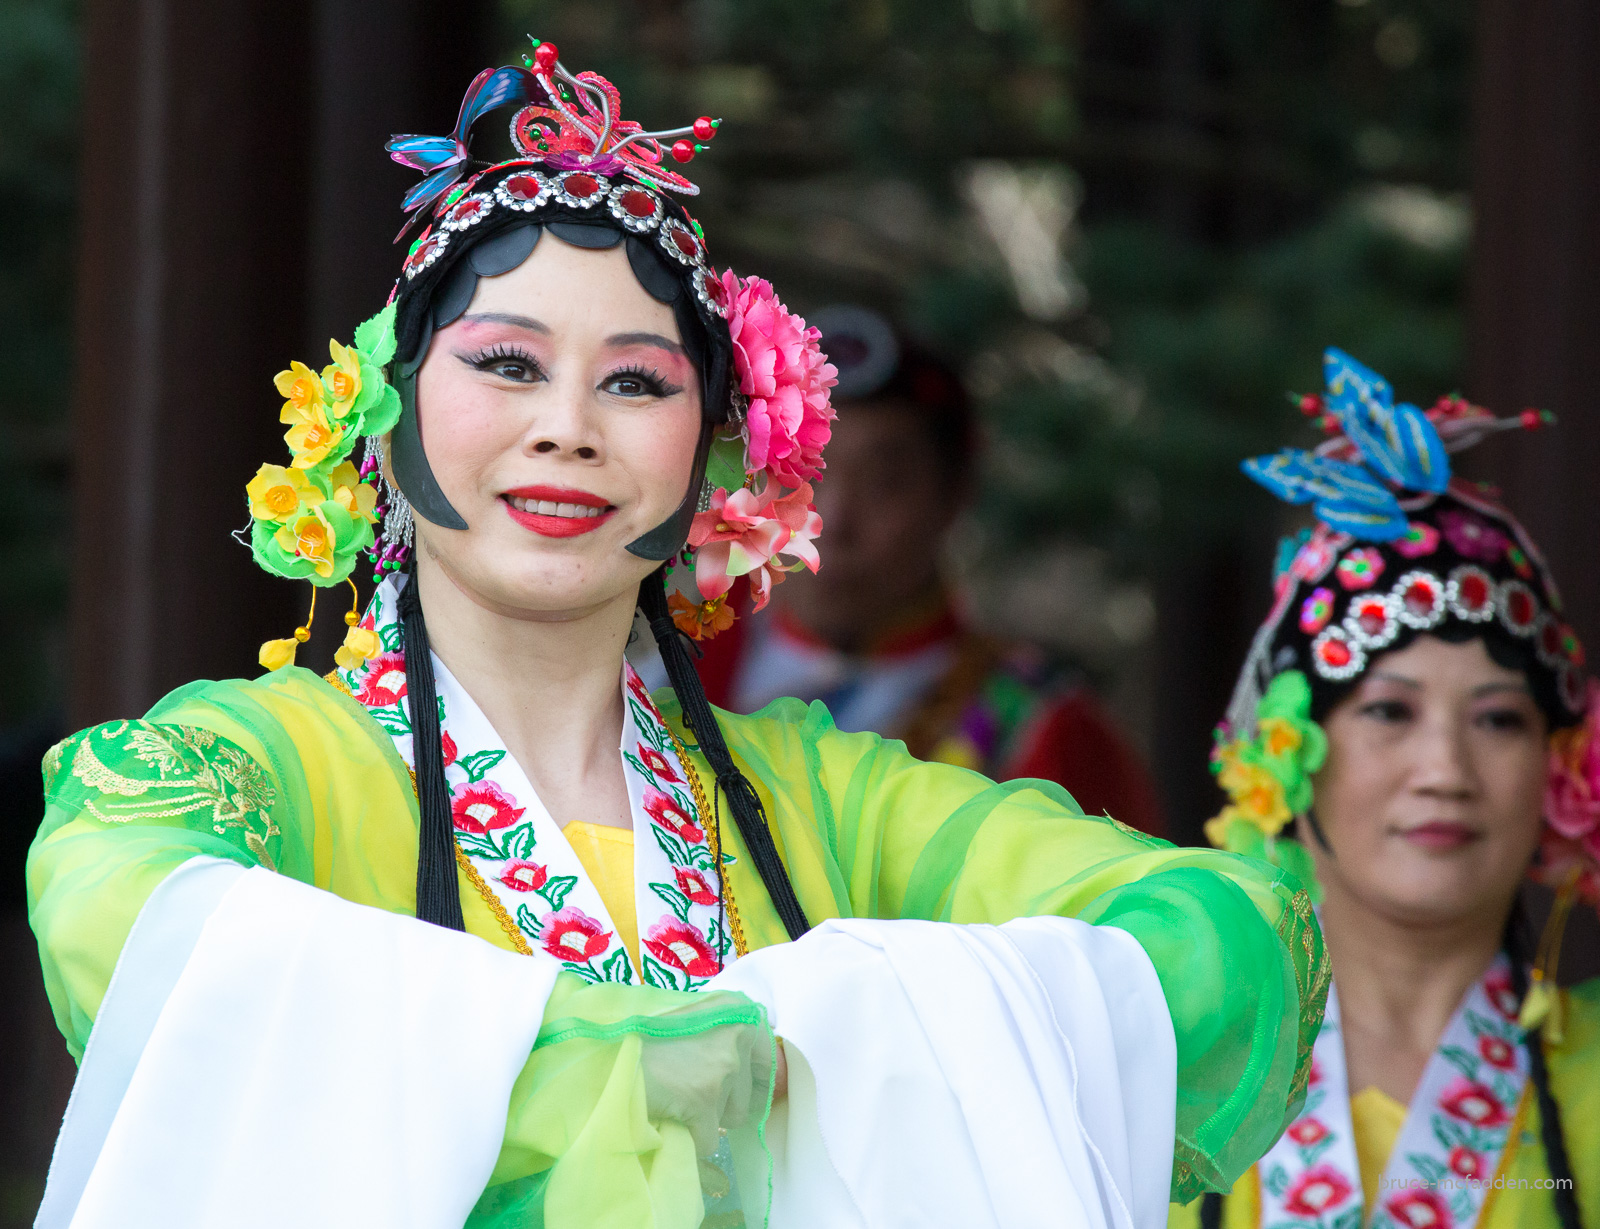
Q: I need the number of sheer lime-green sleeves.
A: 2